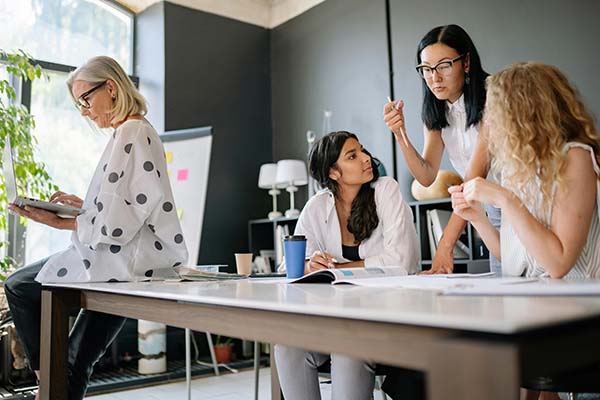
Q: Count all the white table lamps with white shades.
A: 2